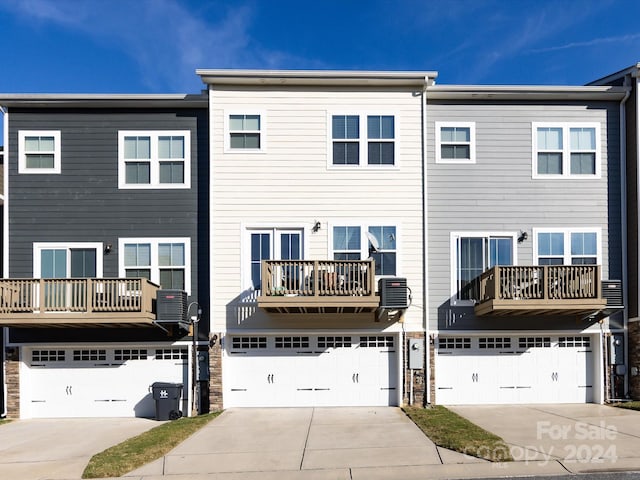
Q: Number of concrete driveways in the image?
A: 3